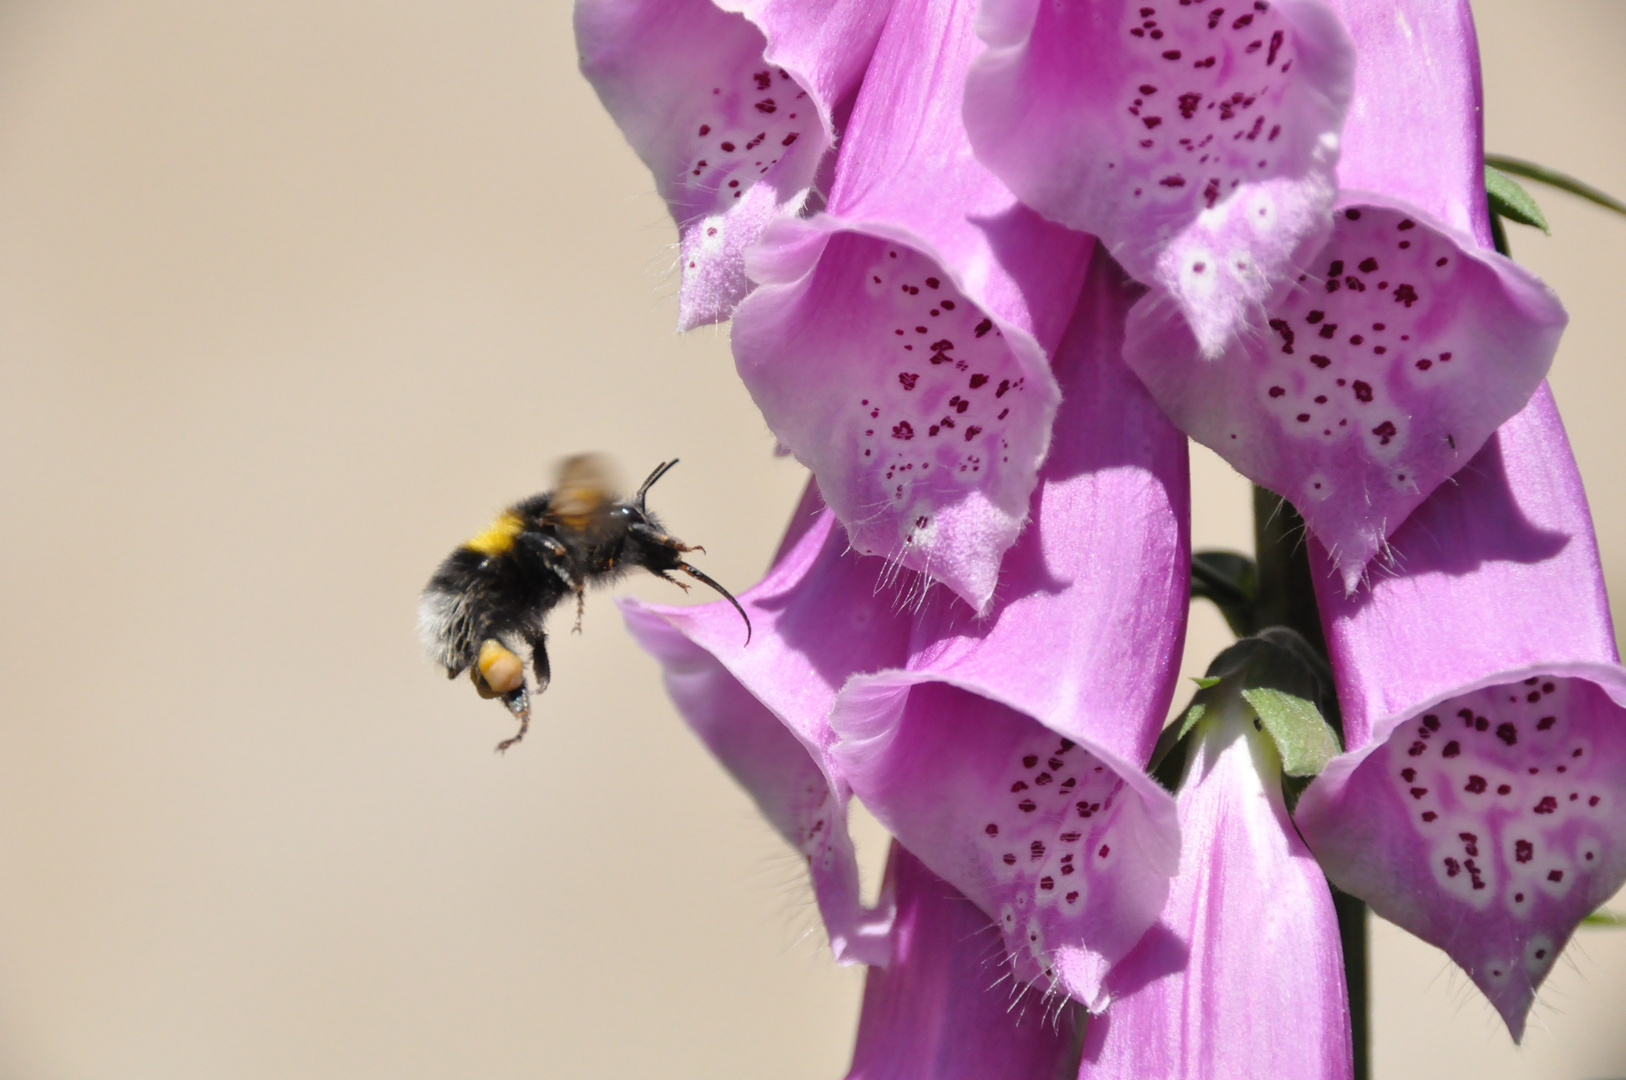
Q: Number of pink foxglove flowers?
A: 9